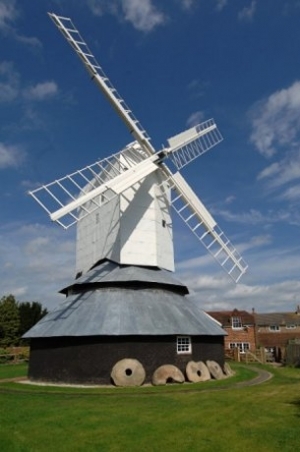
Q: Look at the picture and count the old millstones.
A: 5